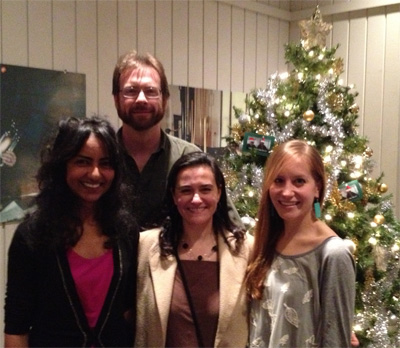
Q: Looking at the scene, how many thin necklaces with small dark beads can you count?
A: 1